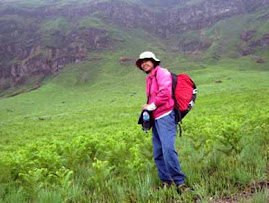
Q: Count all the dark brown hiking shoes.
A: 2